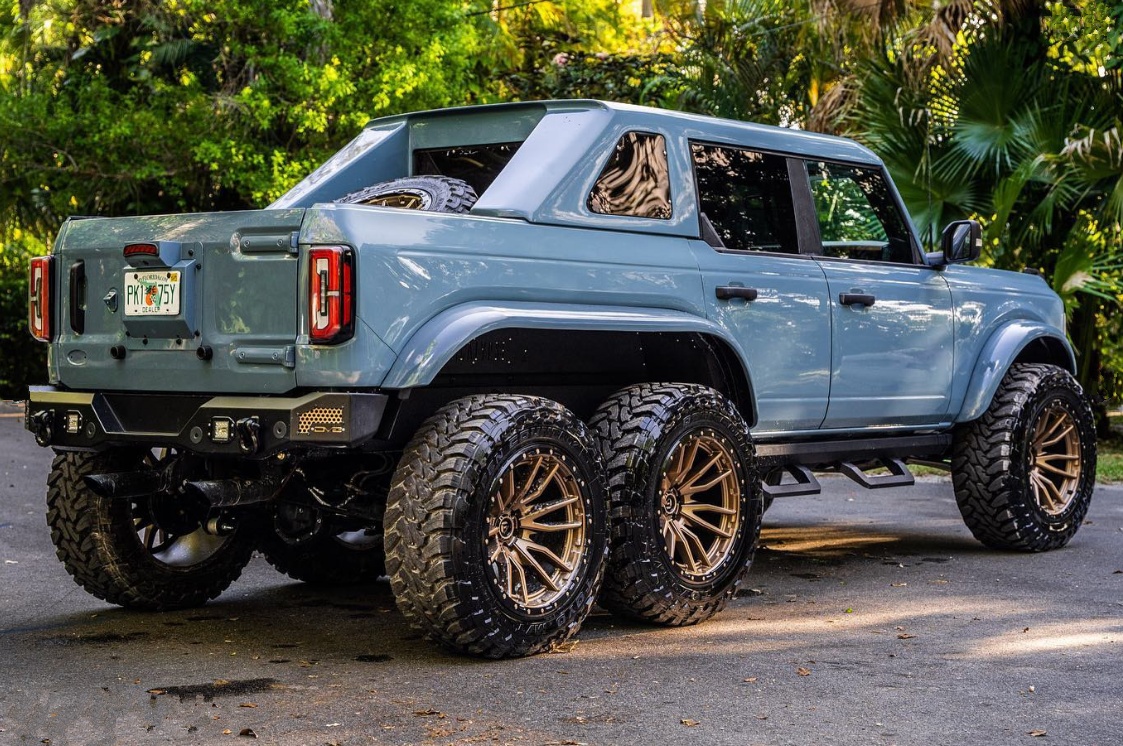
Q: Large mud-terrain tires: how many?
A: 6